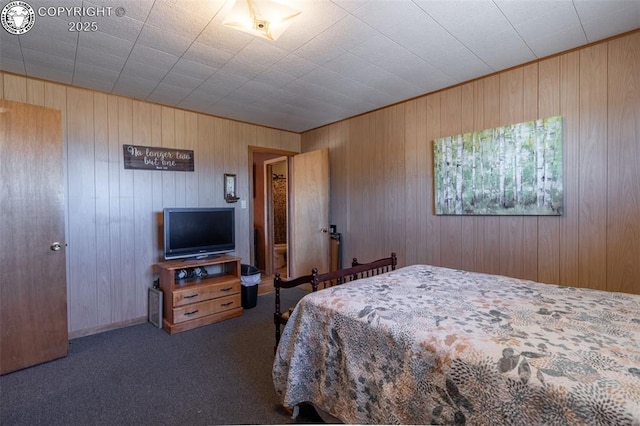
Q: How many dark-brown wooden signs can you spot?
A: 1